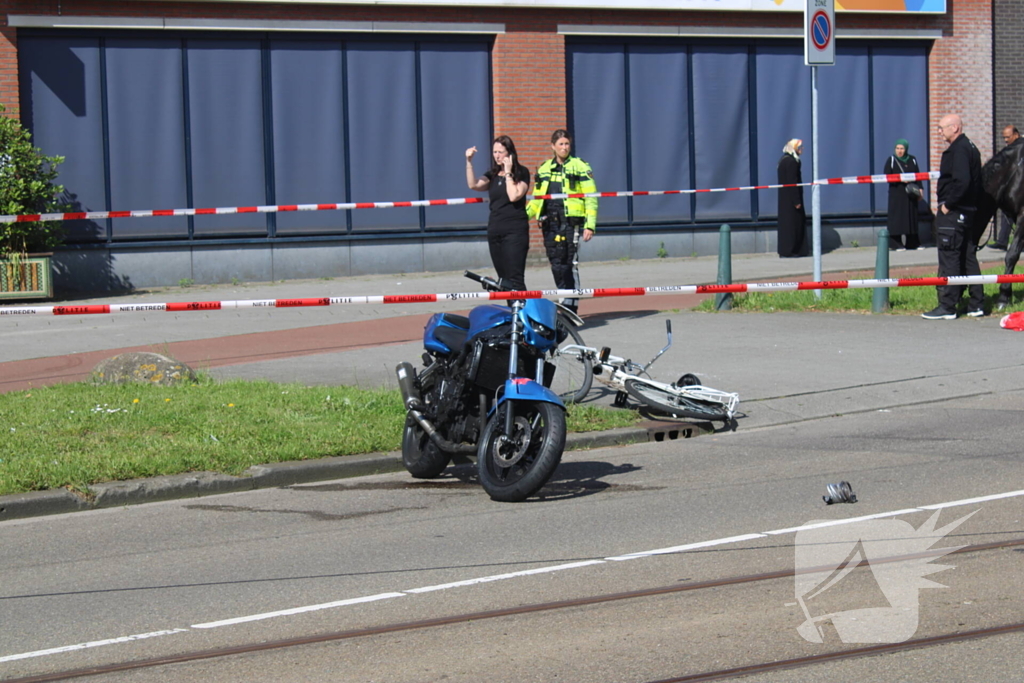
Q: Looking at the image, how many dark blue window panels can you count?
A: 12